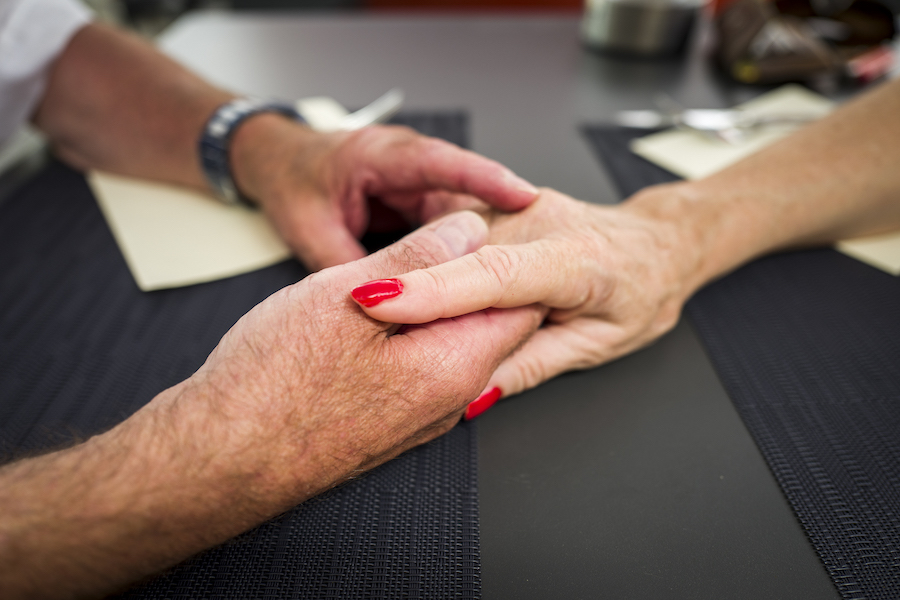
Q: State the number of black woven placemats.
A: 2